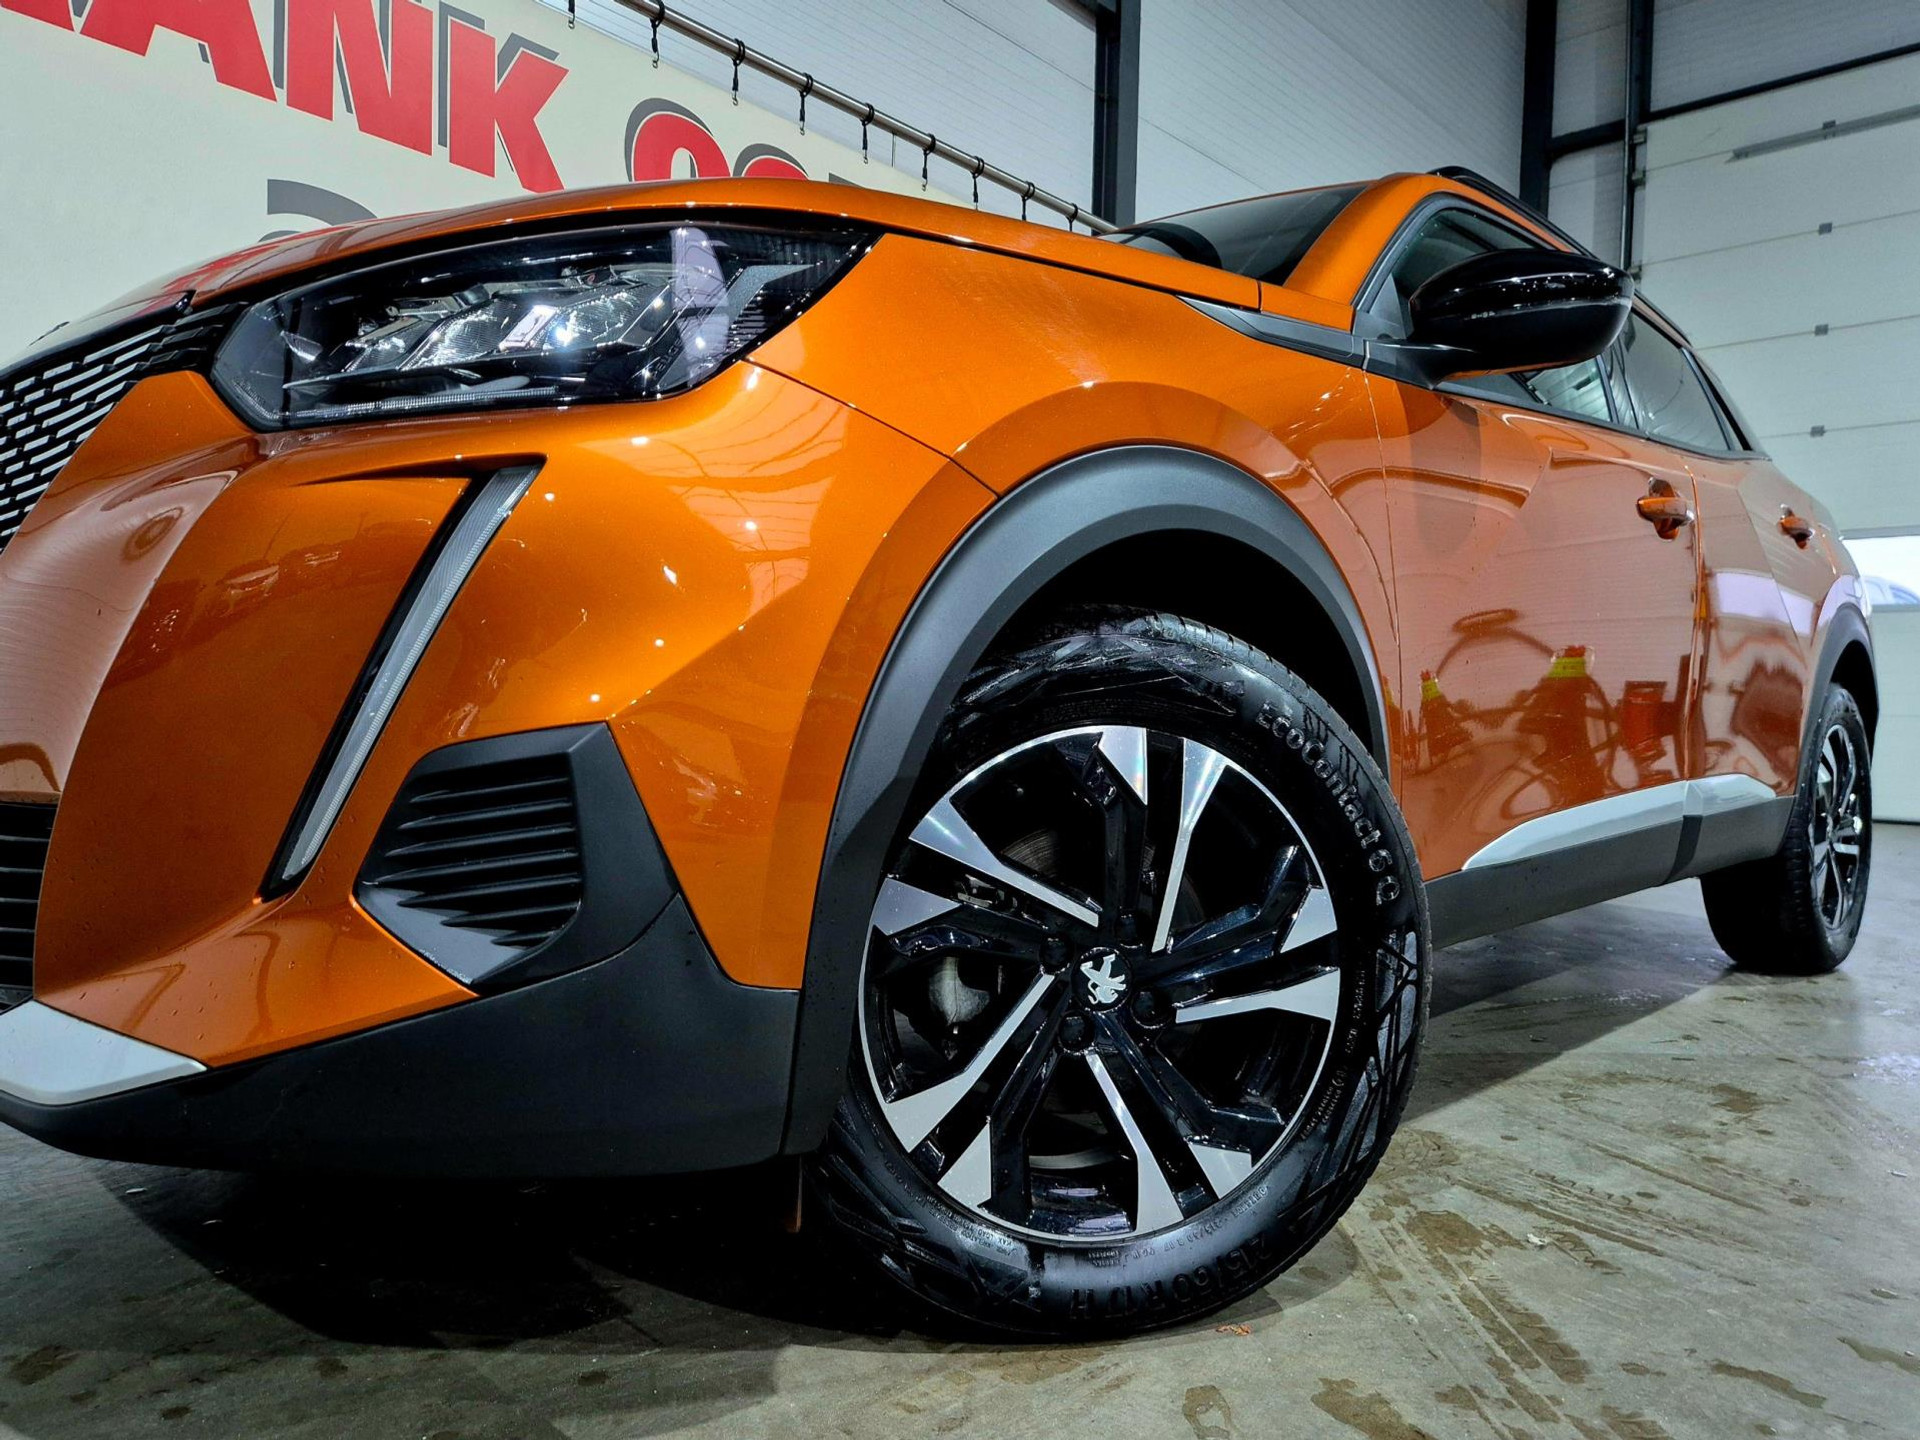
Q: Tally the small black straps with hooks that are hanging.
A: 9